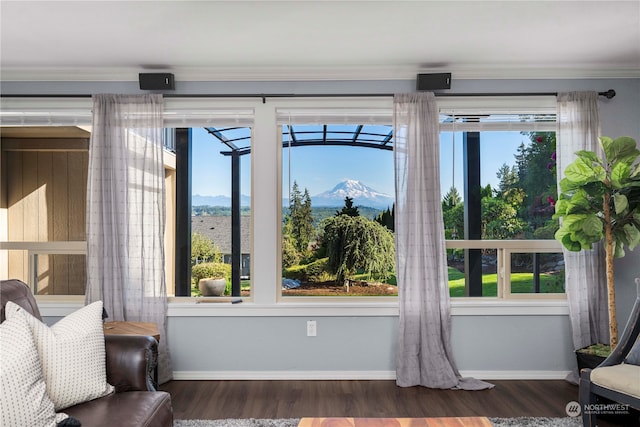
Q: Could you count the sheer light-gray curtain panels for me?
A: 3